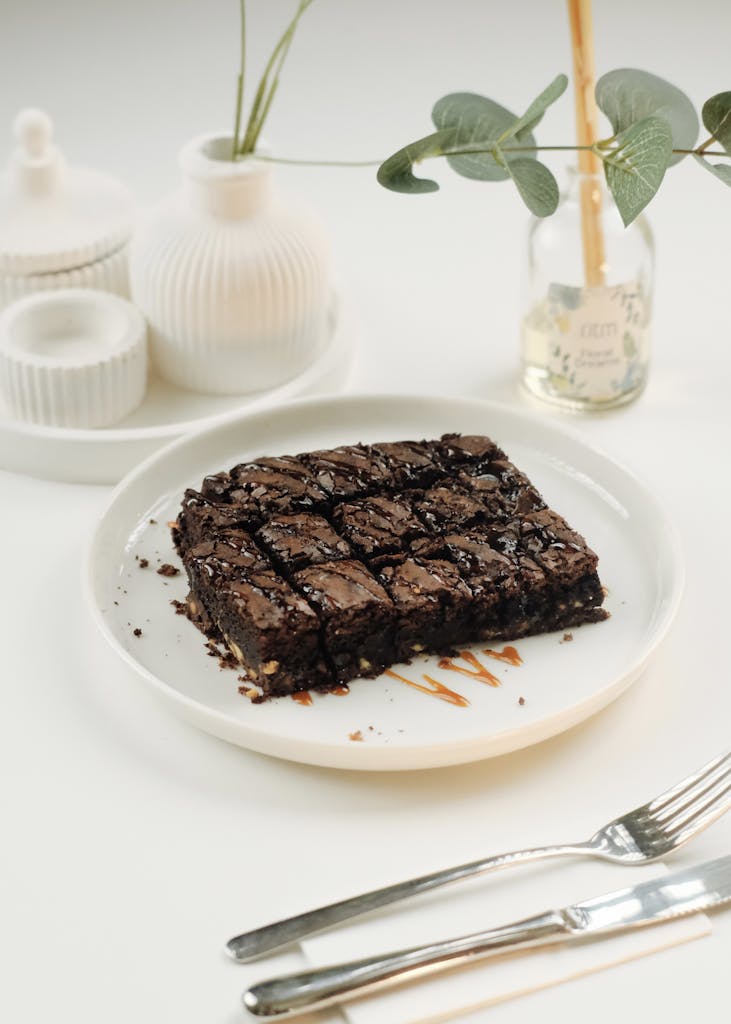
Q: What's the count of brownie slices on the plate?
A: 15